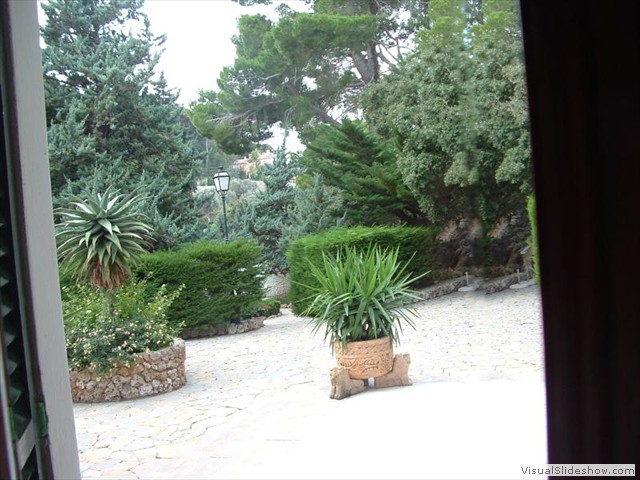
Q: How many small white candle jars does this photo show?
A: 0